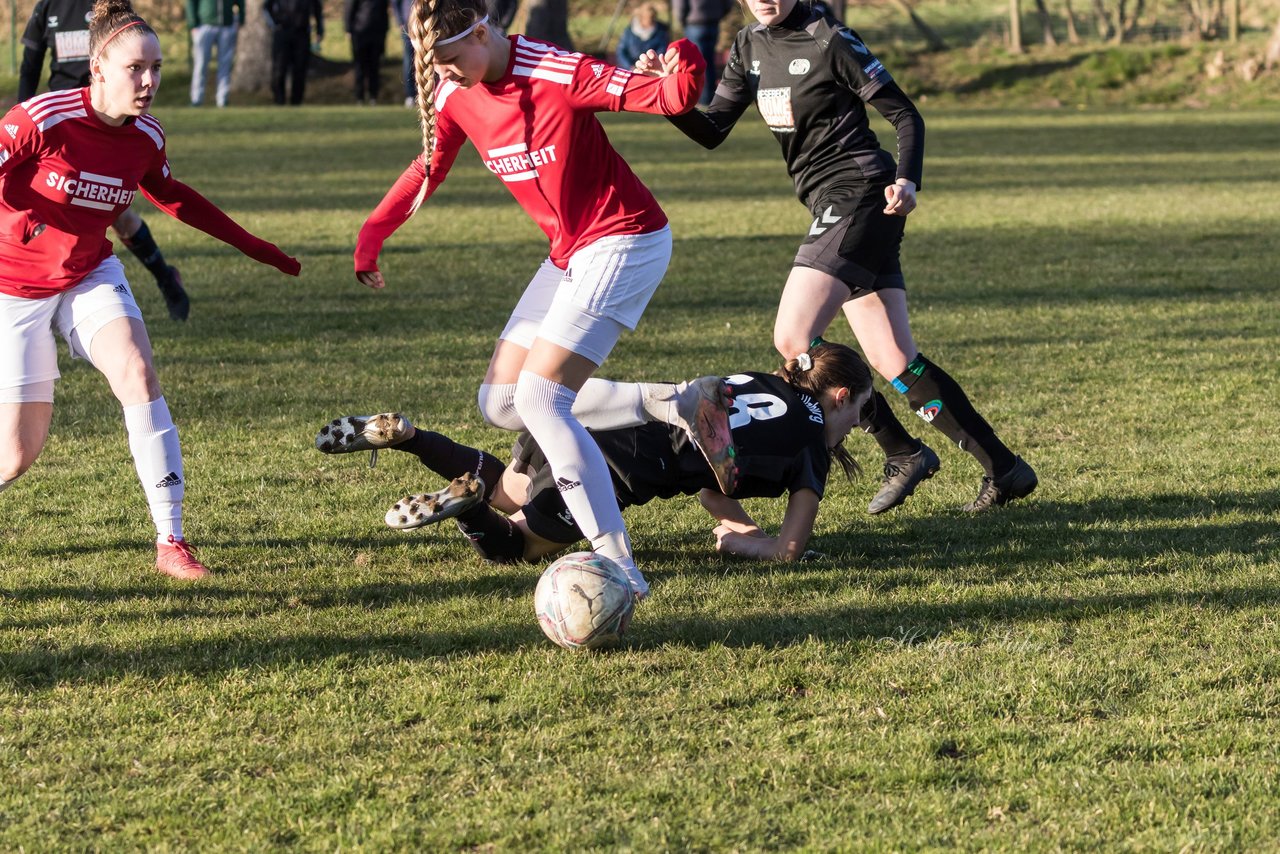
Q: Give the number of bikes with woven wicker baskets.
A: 0